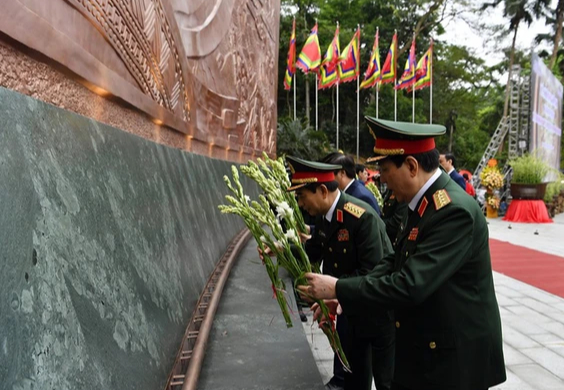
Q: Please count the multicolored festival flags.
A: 8